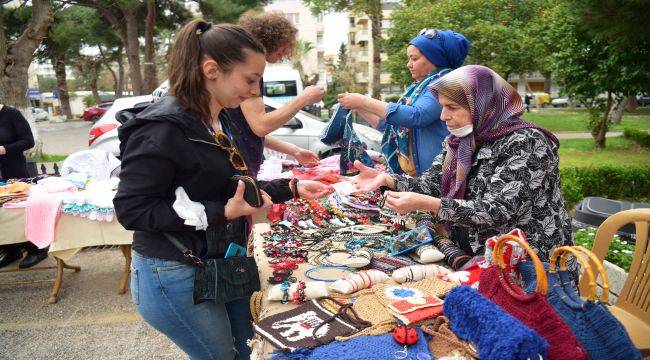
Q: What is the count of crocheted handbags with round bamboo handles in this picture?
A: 2